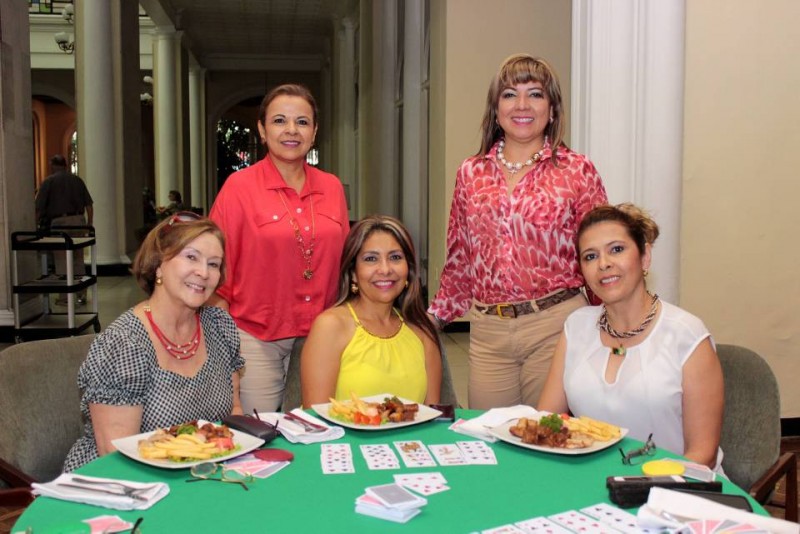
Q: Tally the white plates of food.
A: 3